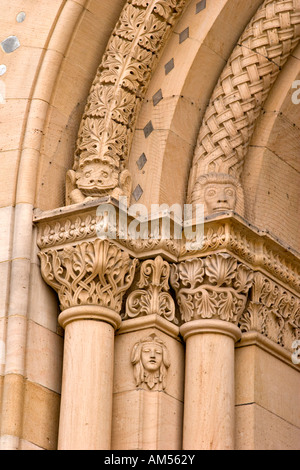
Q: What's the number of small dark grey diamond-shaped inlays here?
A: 7